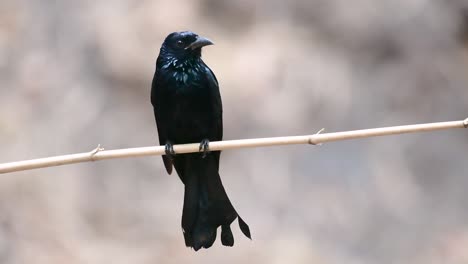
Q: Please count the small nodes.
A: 3